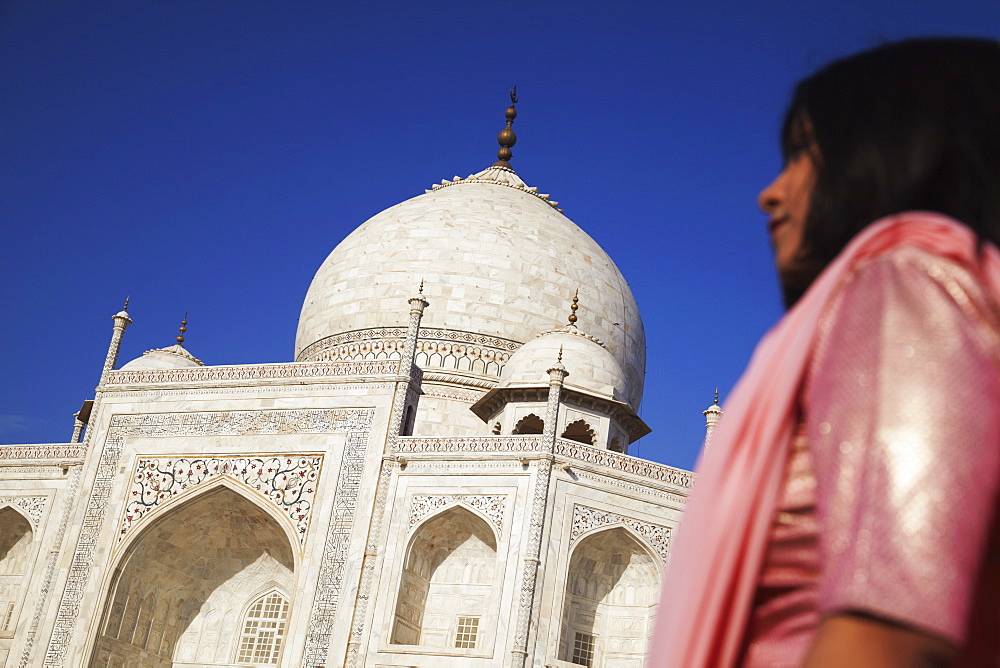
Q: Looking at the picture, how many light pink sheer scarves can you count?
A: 1